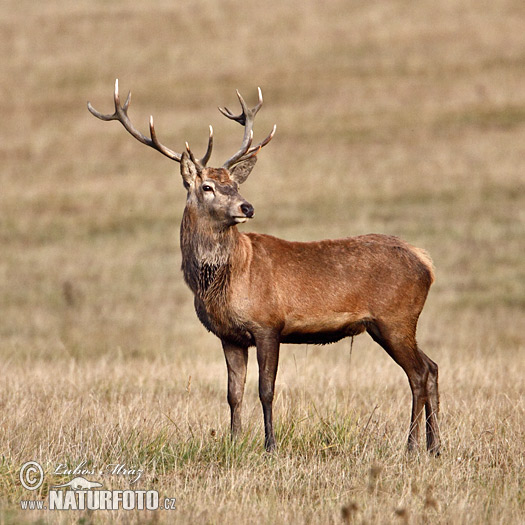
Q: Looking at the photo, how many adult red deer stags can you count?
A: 1